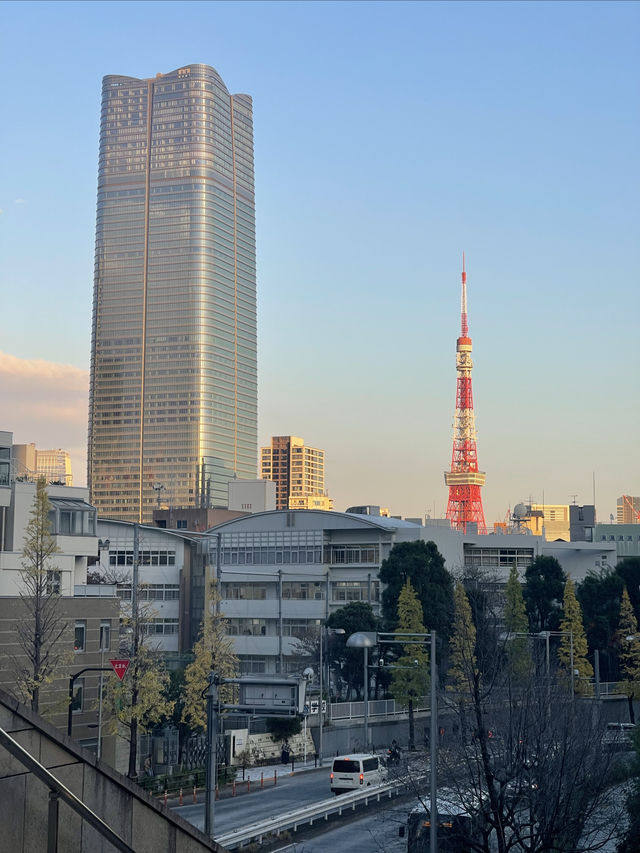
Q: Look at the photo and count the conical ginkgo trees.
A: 8